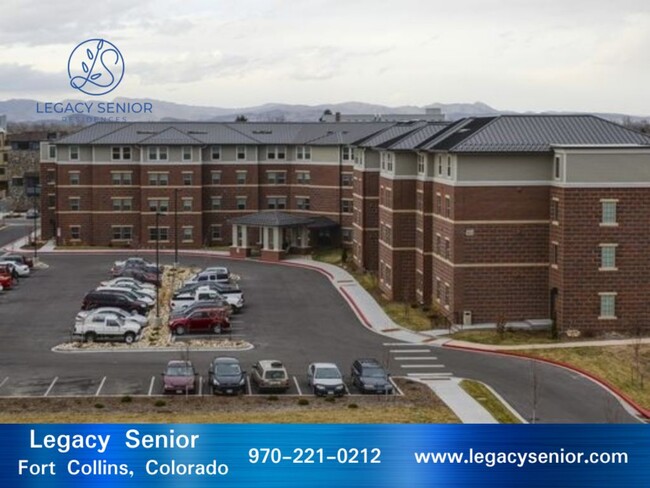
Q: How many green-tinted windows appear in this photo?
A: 3